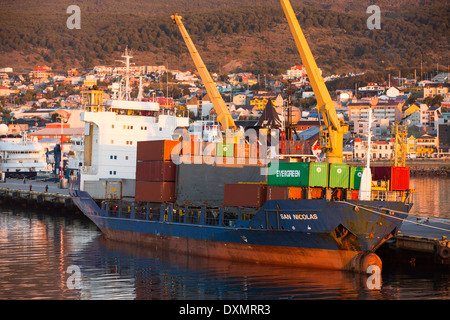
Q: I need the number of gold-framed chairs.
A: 0